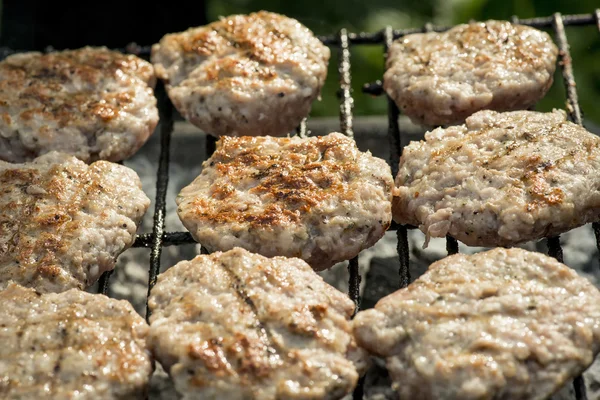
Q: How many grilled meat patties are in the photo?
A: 9